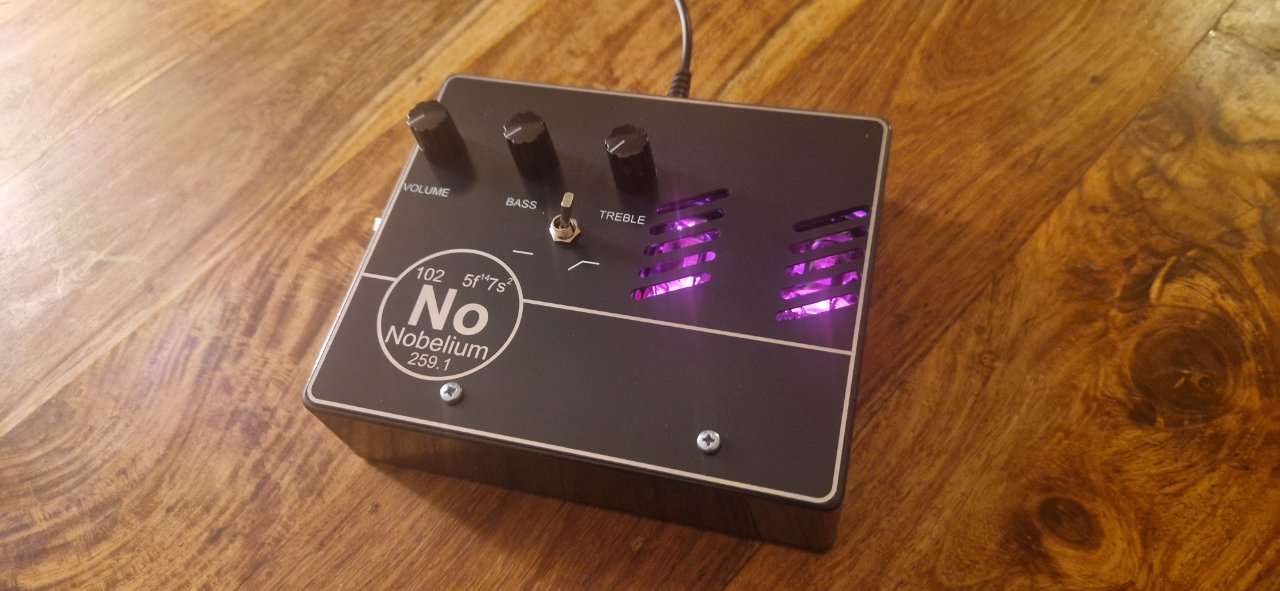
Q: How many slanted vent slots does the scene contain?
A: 10